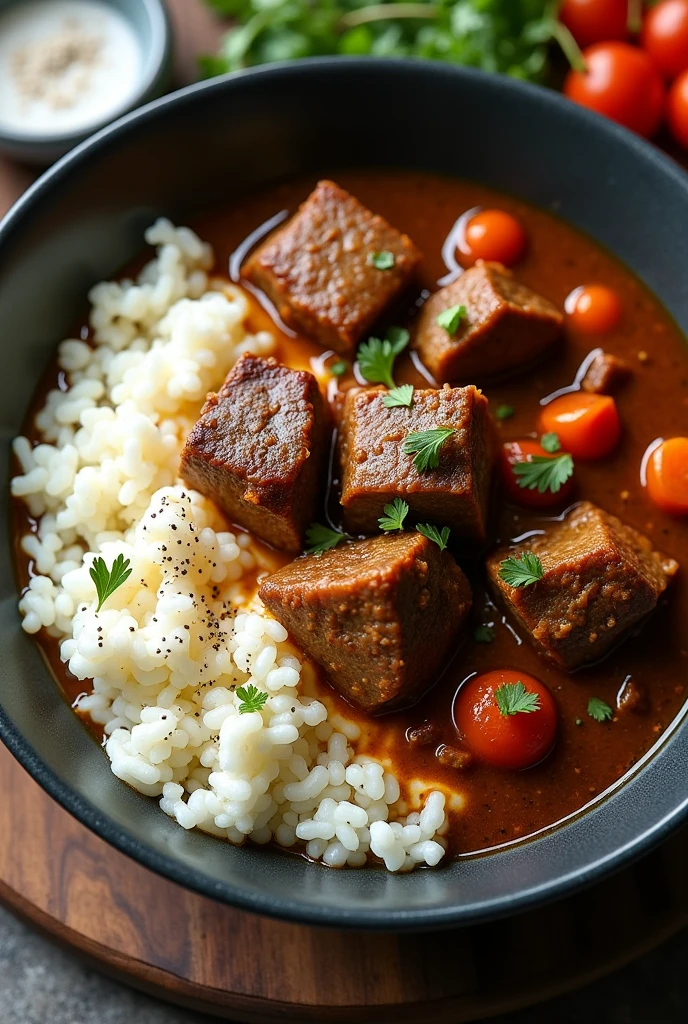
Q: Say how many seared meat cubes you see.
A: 6